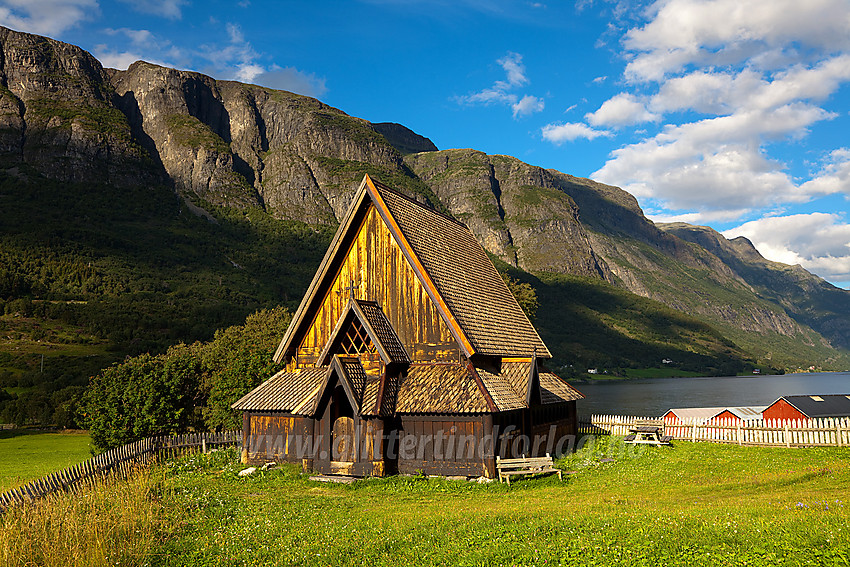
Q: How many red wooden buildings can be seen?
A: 3